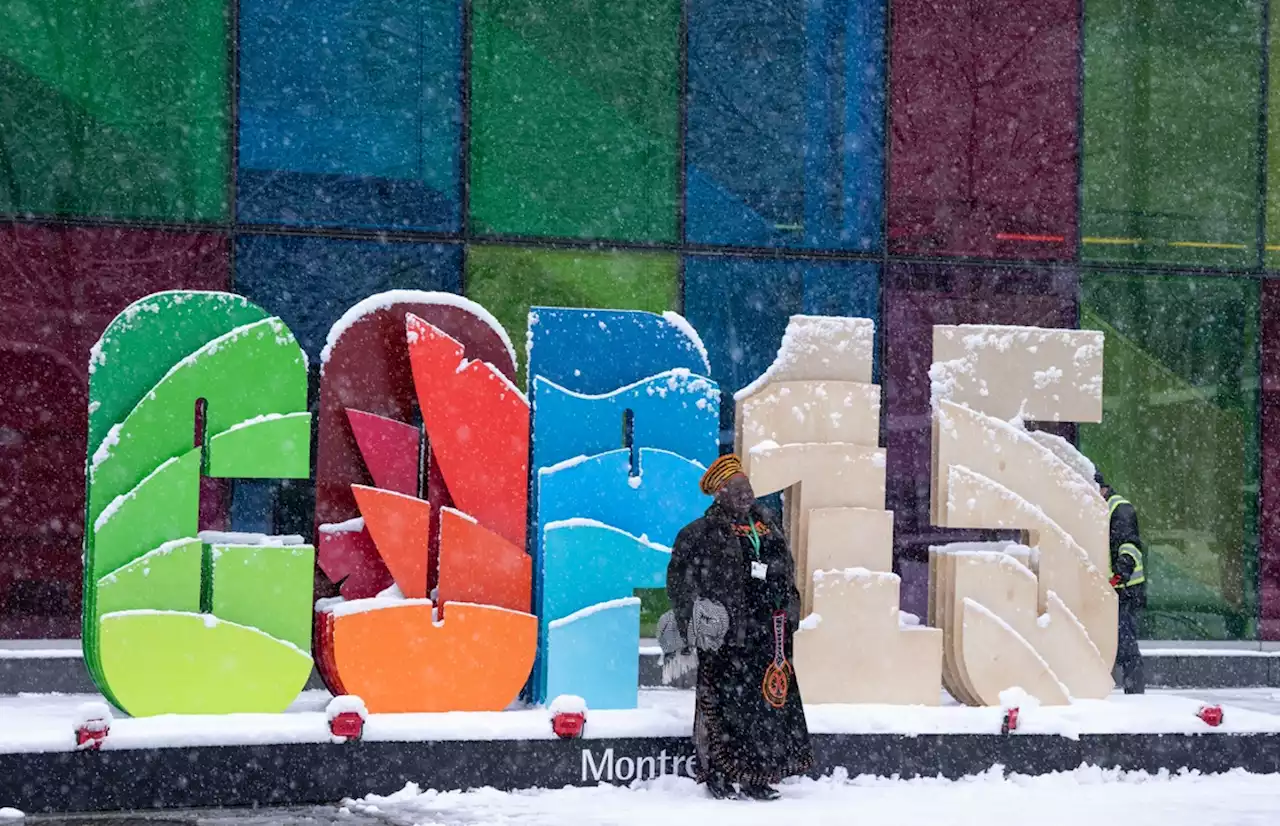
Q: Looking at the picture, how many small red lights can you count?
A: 5